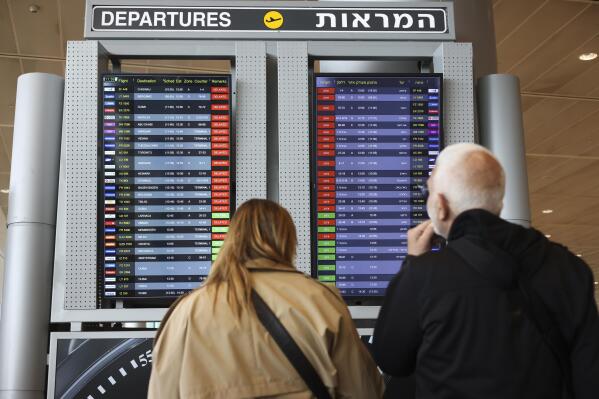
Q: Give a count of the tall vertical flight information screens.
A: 2